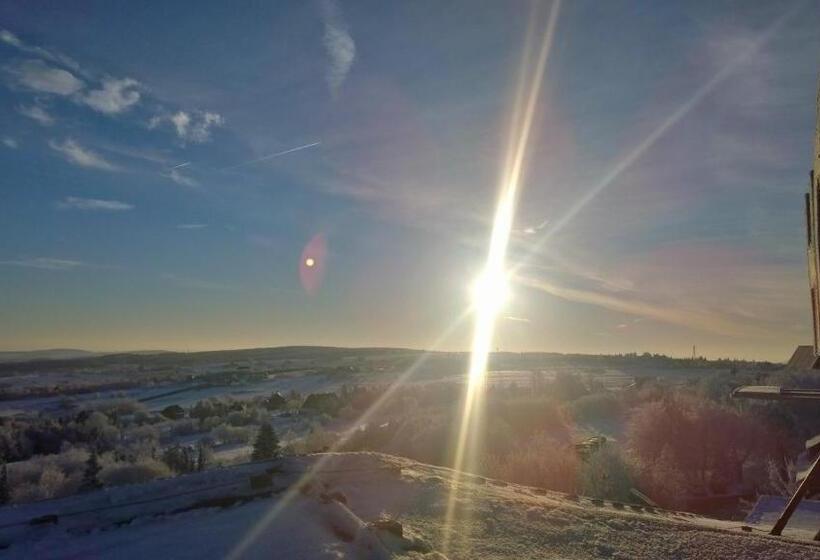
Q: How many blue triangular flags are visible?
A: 0